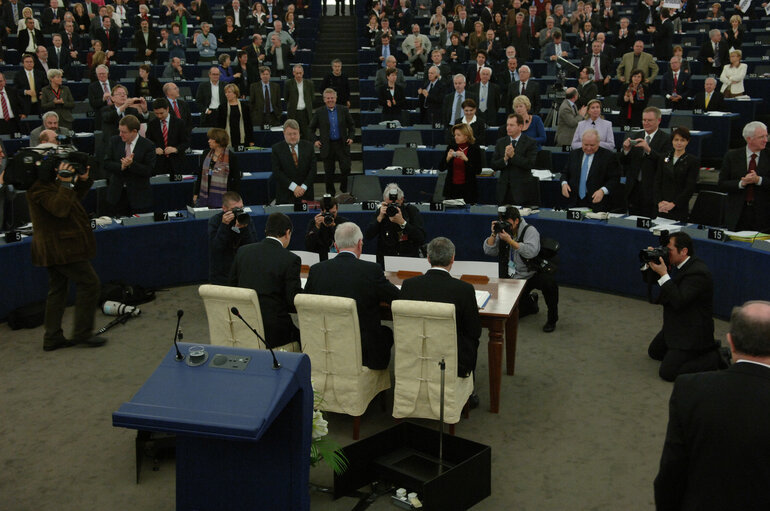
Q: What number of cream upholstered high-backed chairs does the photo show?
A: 3